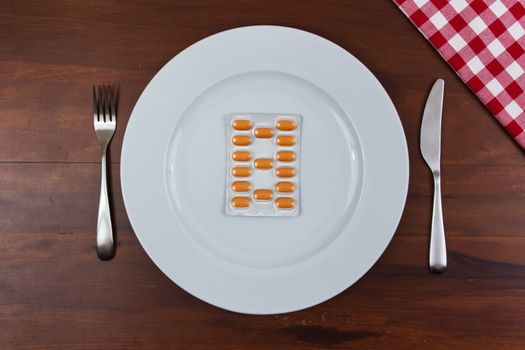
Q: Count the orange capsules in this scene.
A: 15